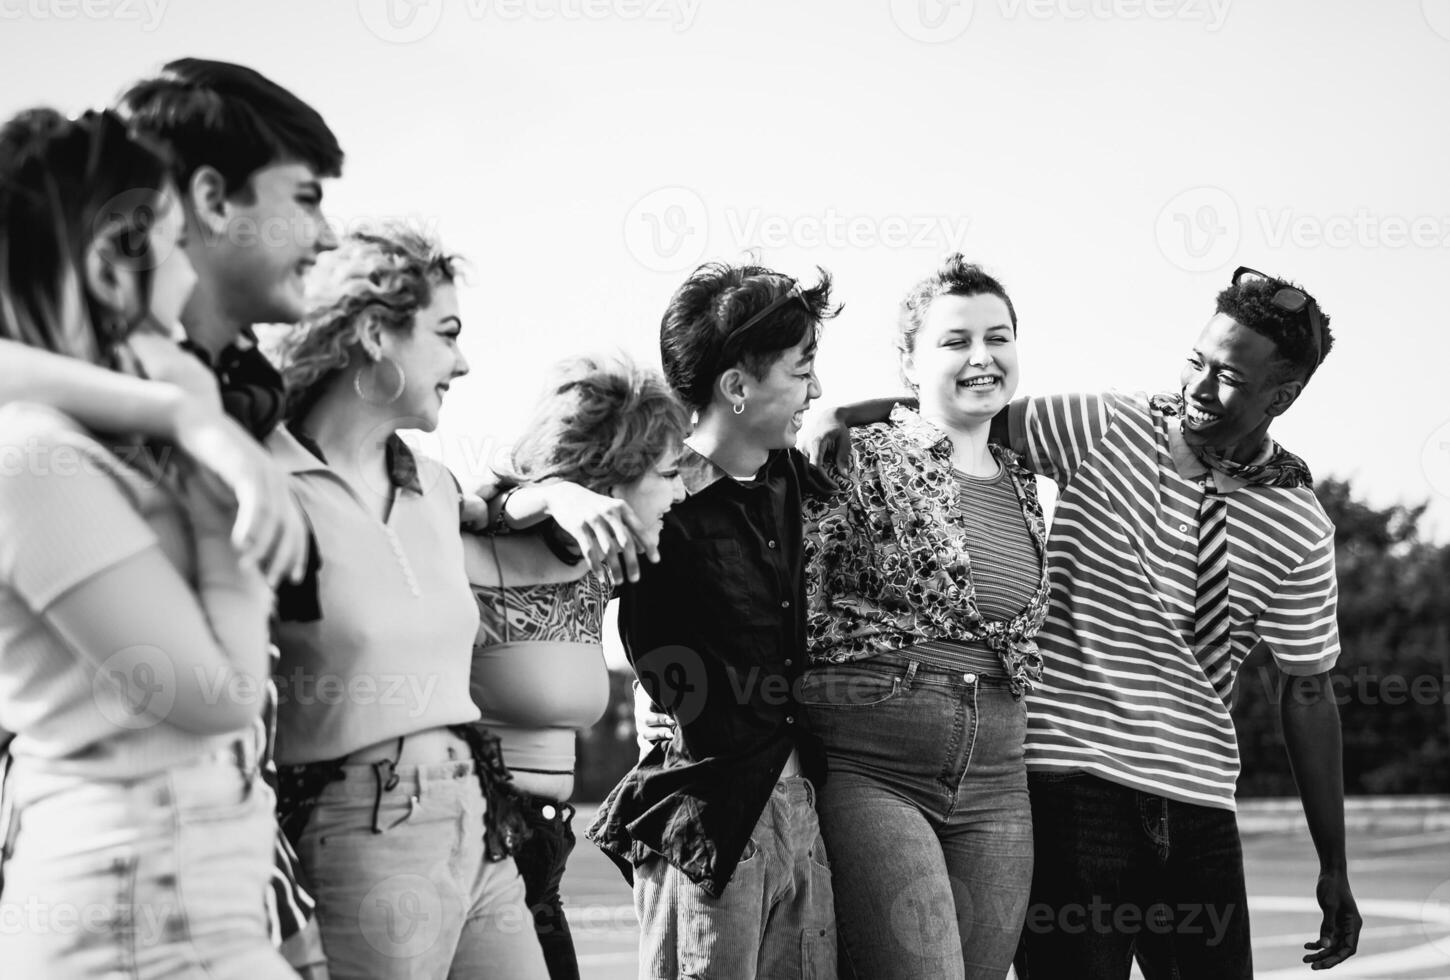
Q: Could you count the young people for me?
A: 7